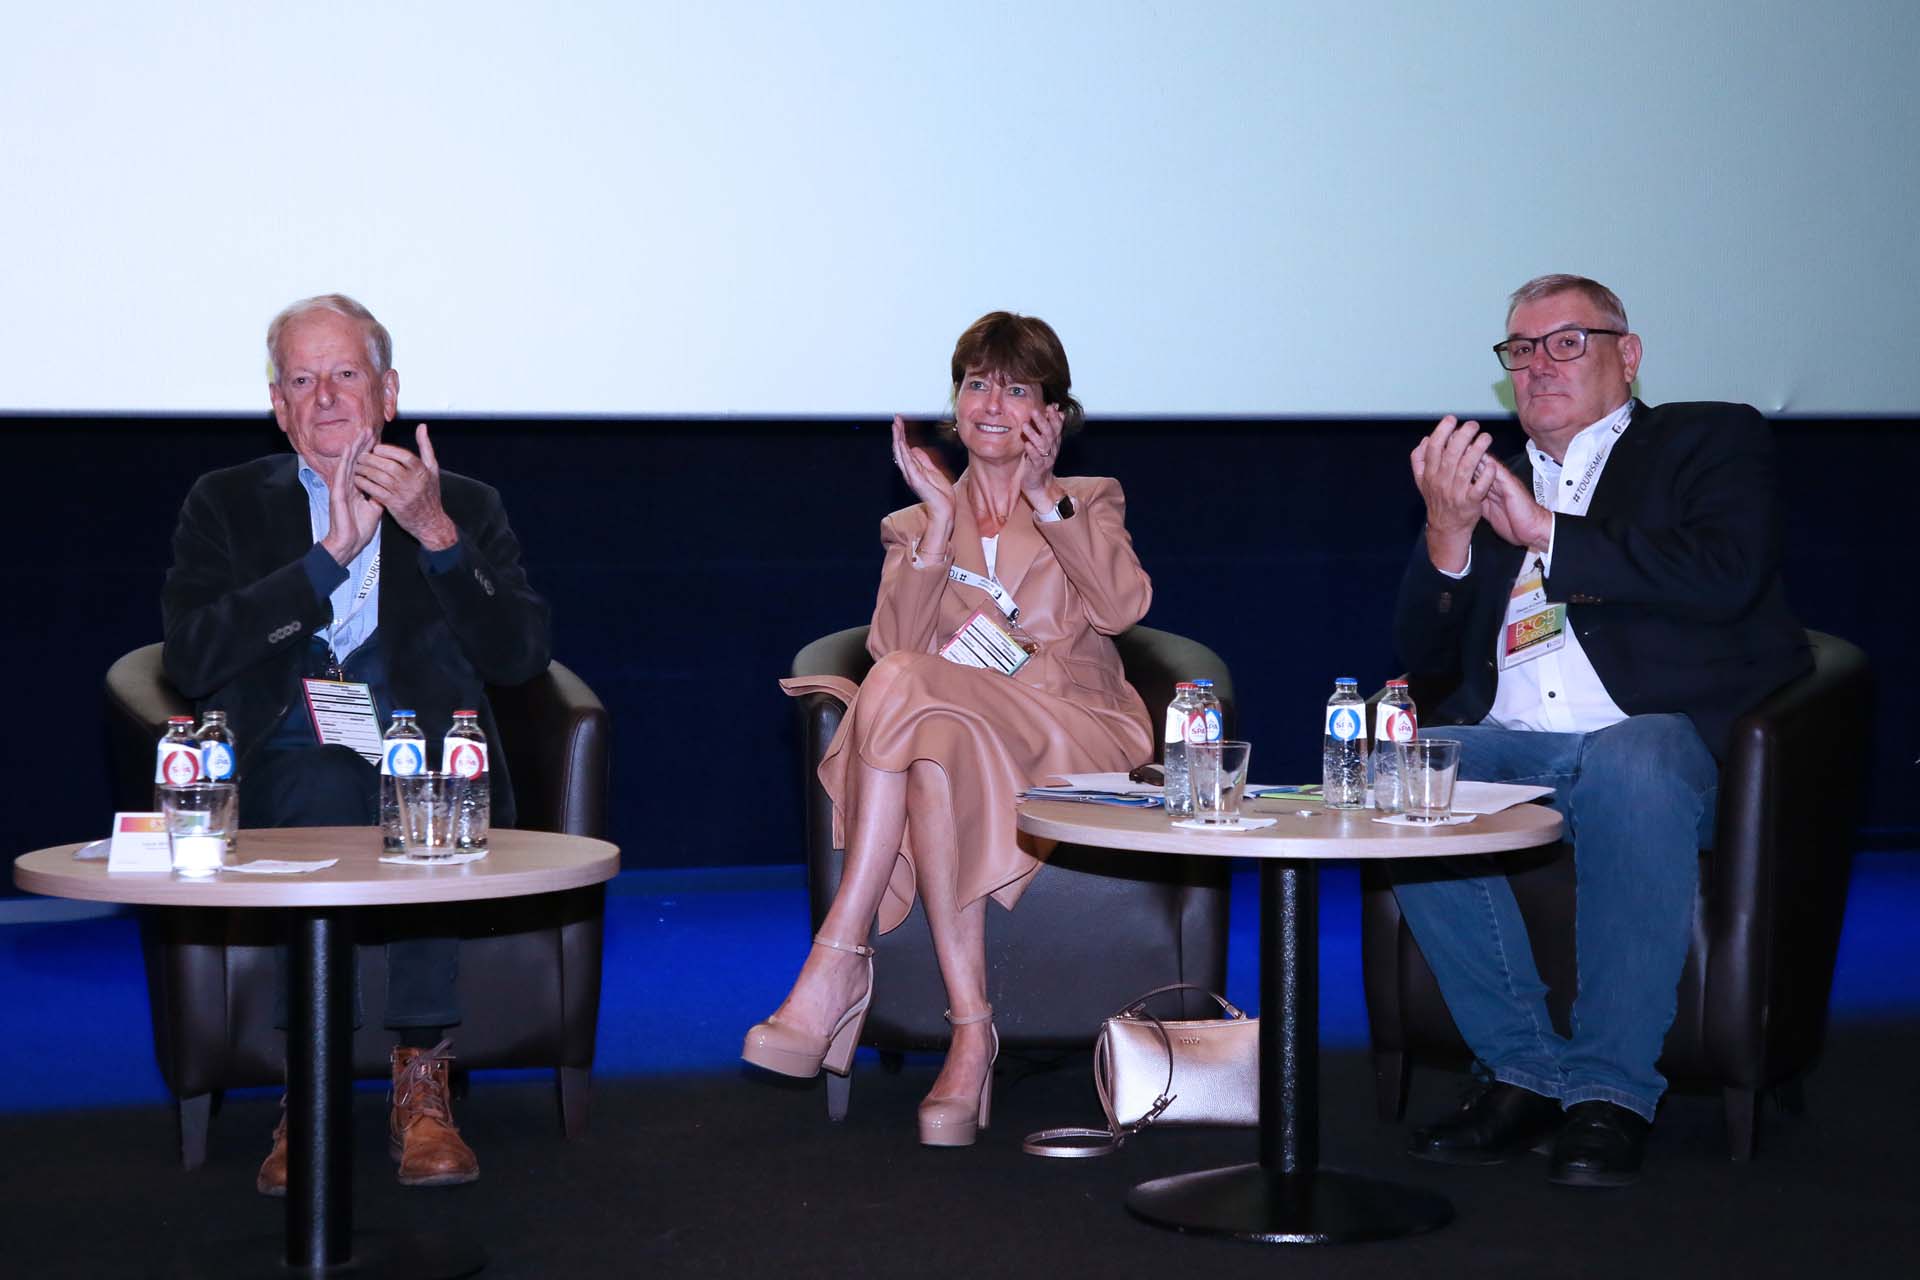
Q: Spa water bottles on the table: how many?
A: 8